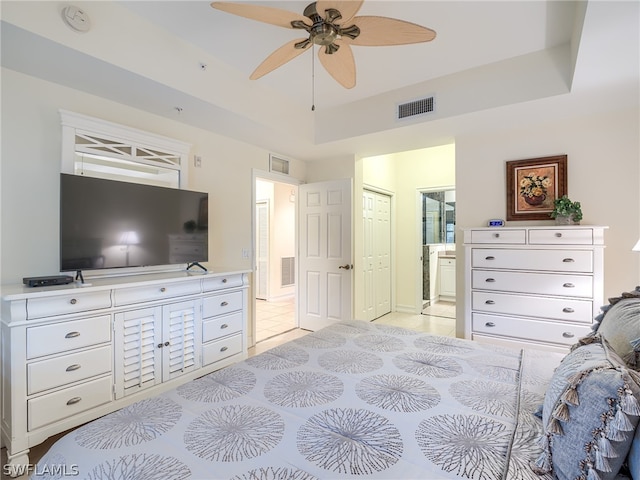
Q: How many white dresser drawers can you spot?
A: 15